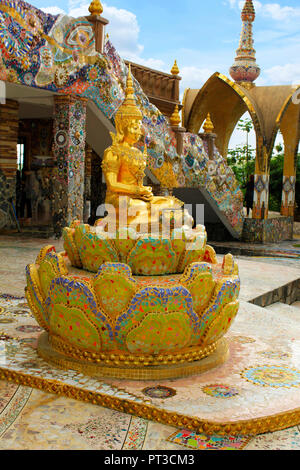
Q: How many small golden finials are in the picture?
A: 4